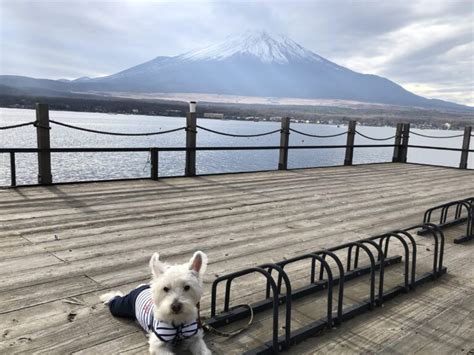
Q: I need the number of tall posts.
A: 7